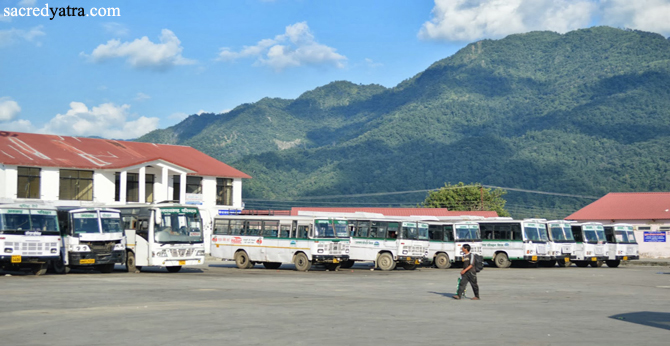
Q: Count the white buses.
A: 10